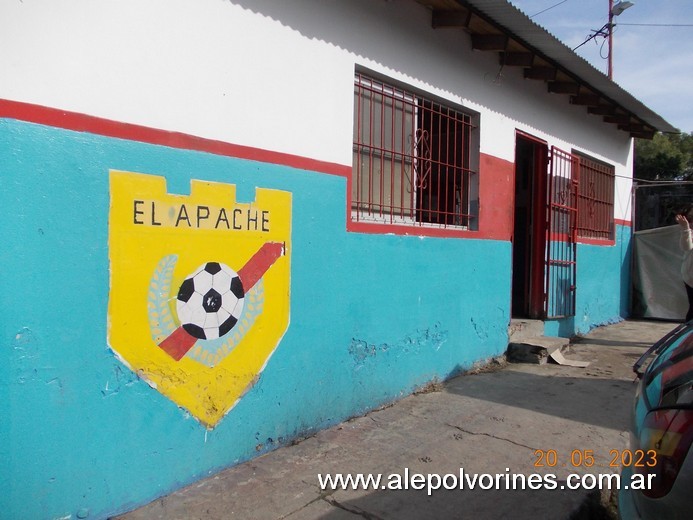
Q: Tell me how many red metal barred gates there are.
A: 1